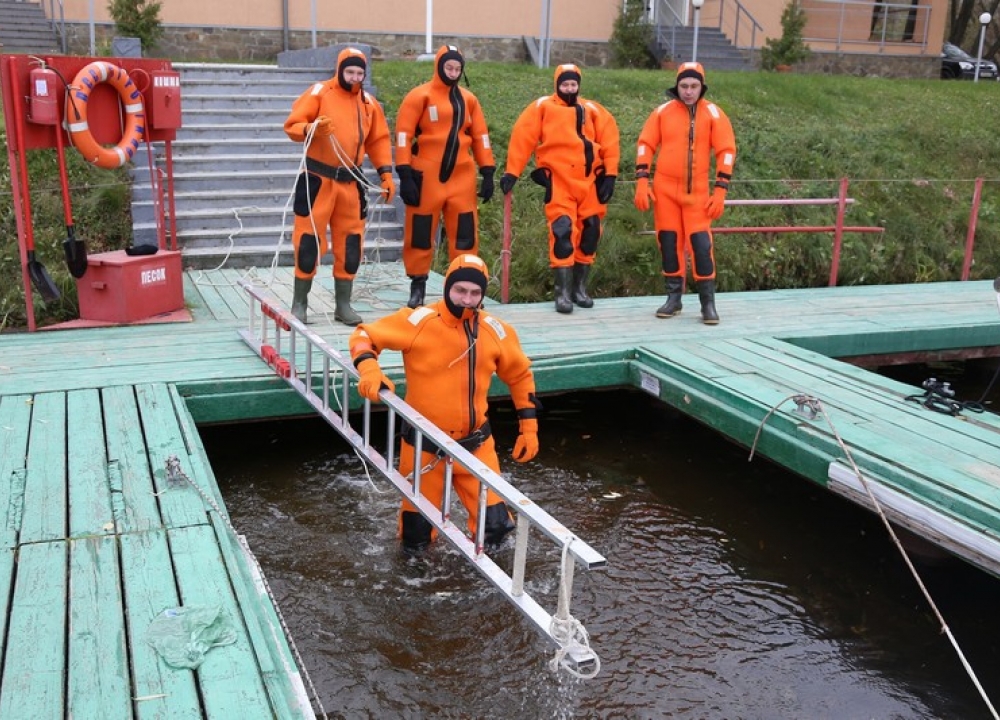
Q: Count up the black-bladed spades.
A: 2